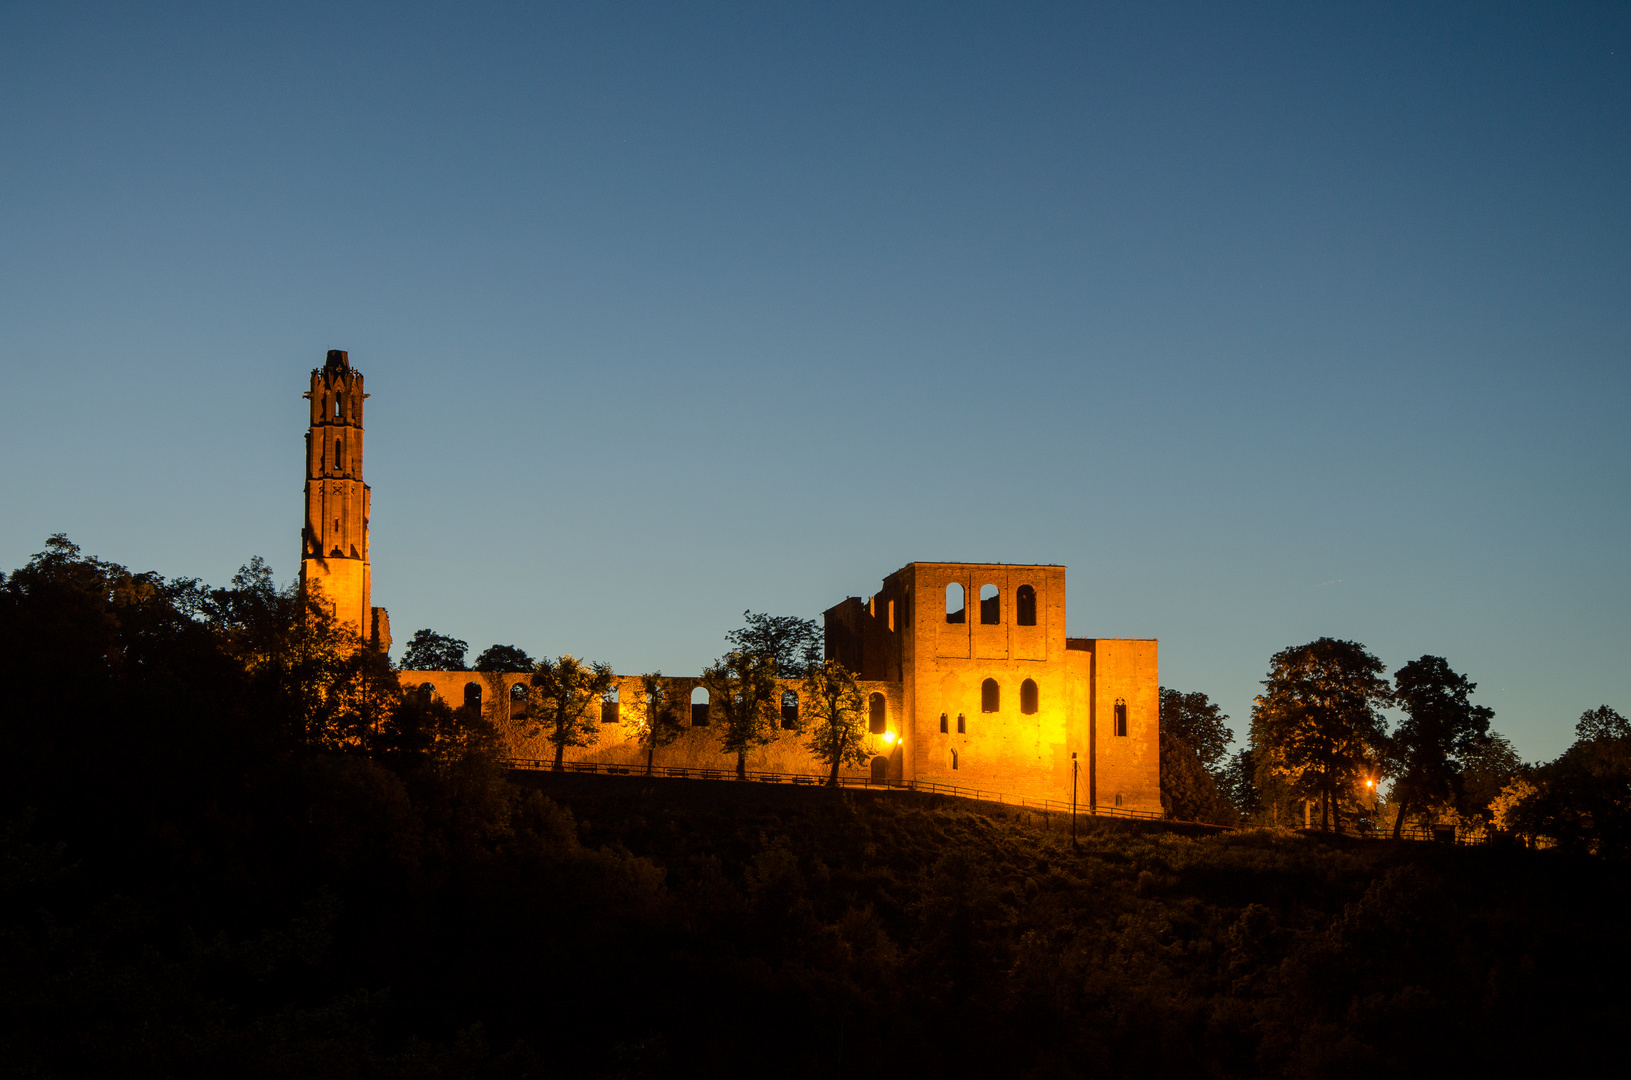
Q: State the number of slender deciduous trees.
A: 4